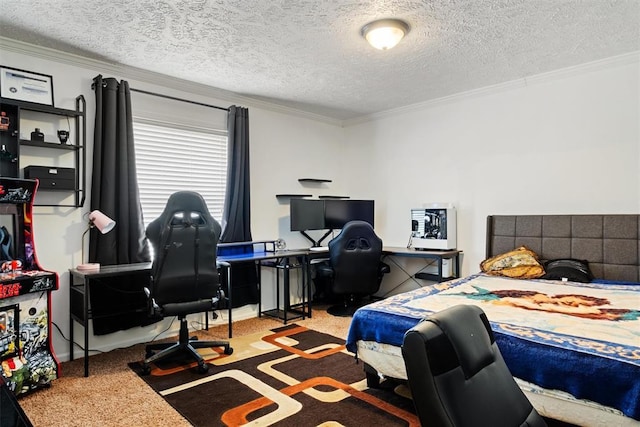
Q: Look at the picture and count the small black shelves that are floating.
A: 3